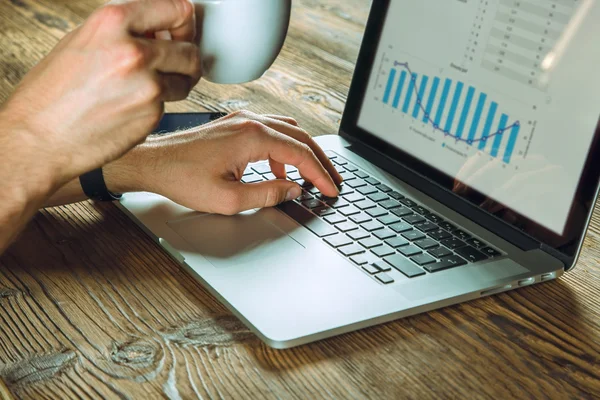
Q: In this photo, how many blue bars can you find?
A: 12